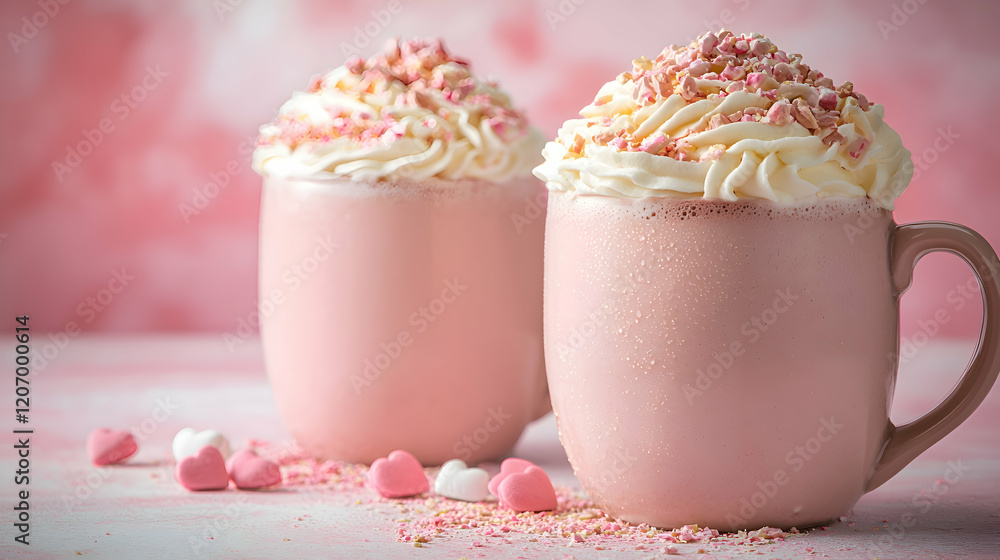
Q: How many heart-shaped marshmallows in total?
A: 8